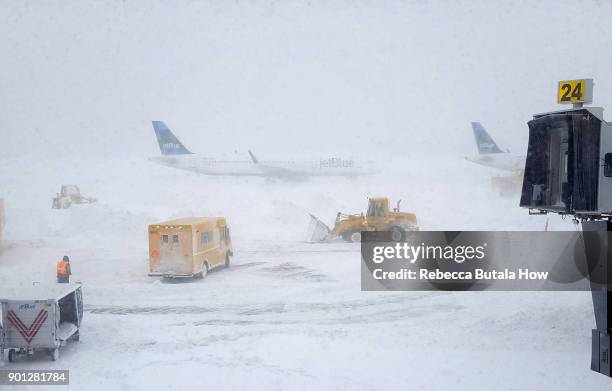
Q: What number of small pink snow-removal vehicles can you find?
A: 0